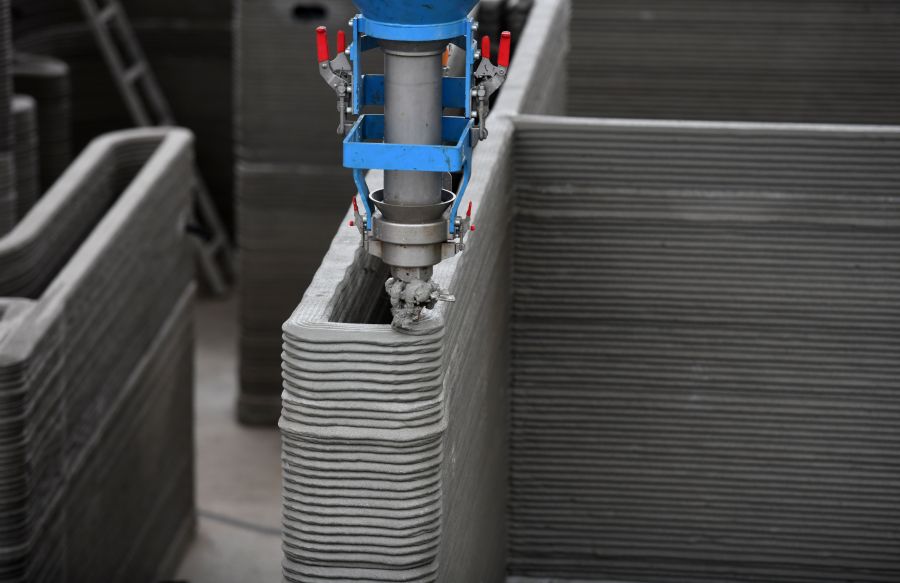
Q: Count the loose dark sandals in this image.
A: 0